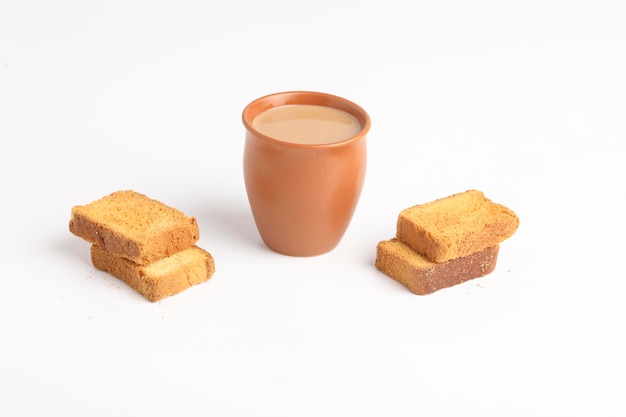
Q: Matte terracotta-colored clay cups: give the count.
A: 1